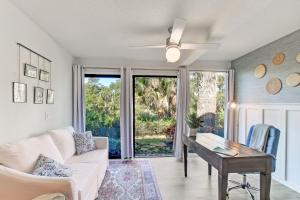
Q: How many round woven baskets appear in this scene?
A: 5